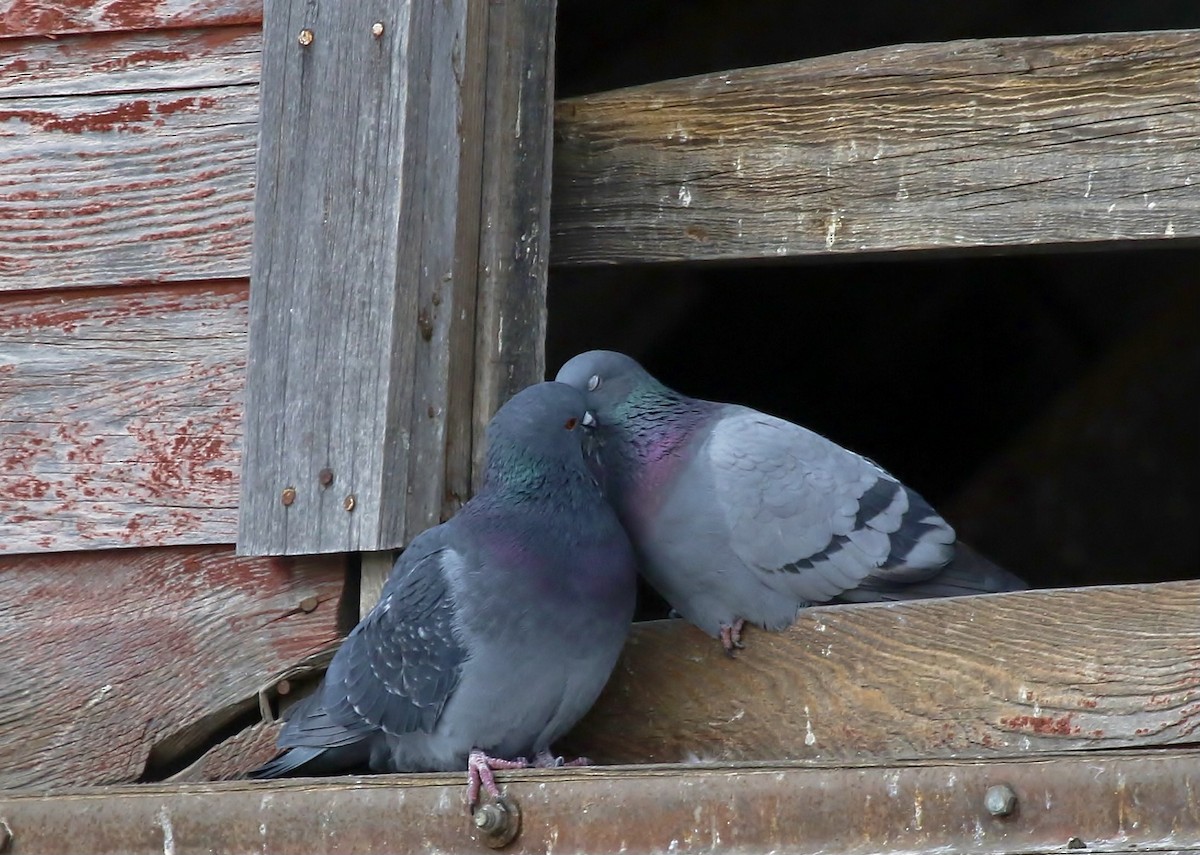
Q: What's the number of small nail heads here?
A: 7